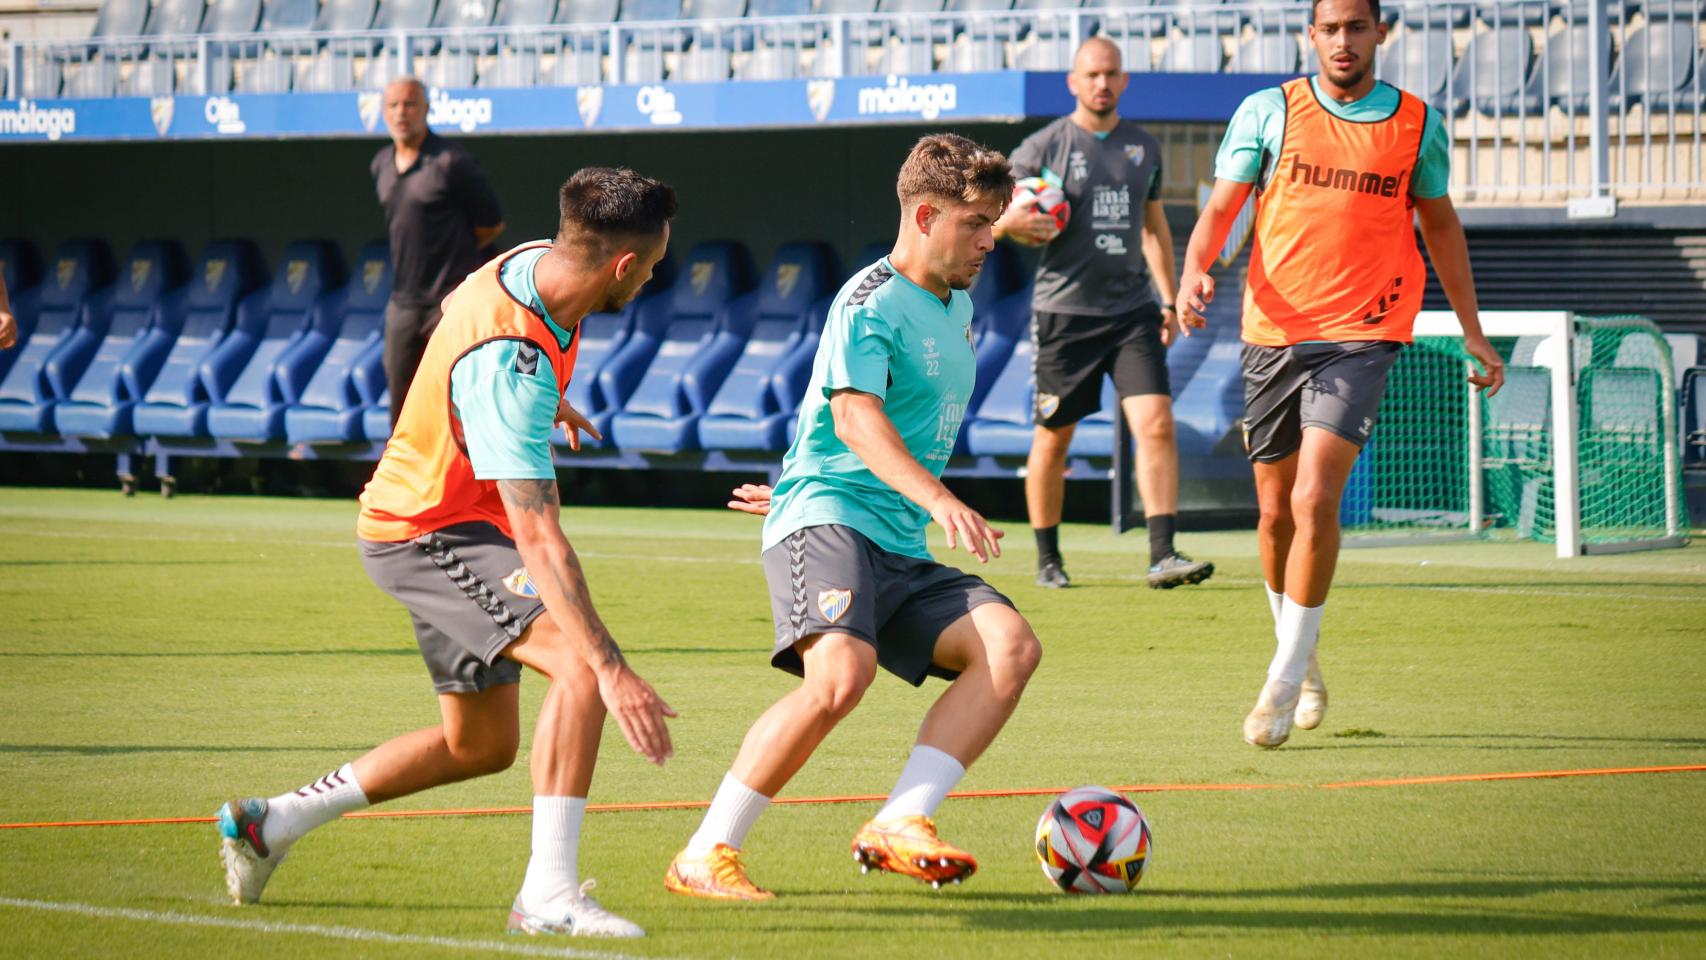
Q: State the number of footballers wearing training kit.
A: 3